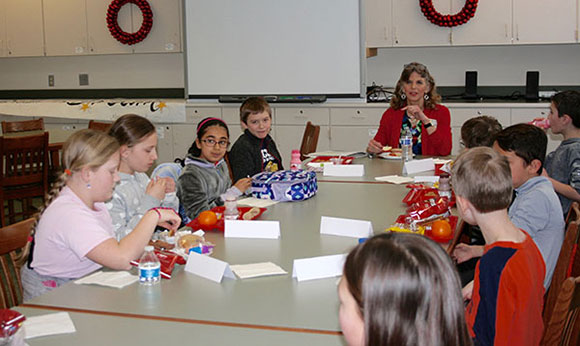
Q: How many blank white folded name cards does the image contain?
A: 7